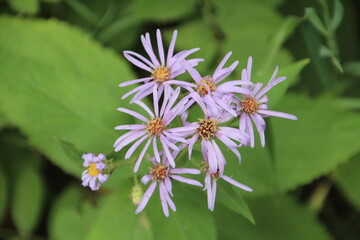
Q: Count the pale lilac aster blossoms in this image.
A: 8